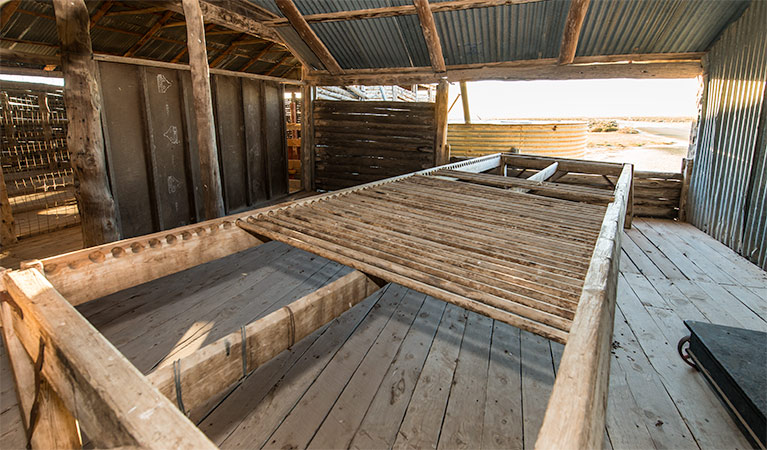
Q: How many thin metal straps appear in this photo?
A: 3